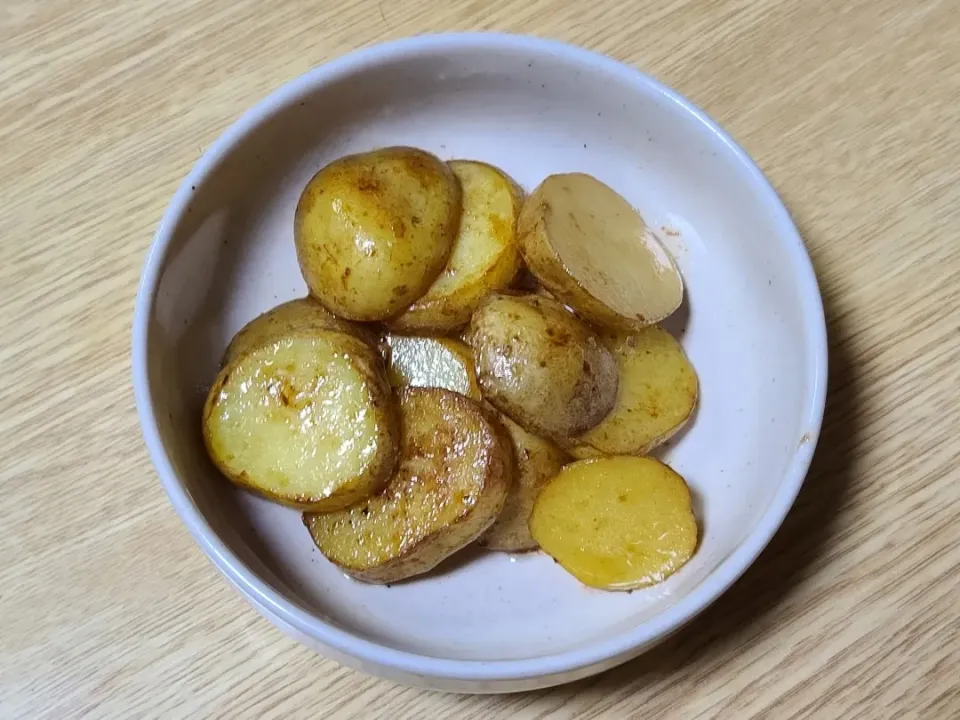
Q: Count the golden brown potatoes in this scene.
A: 11